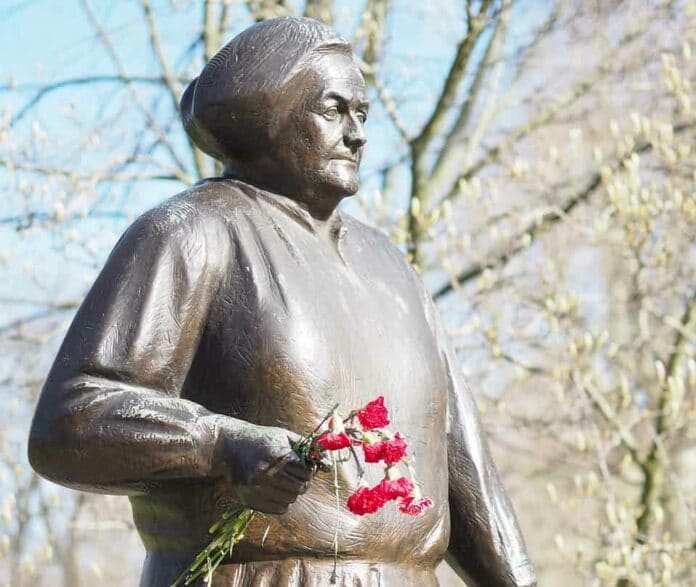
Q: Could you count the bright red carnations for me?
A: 7